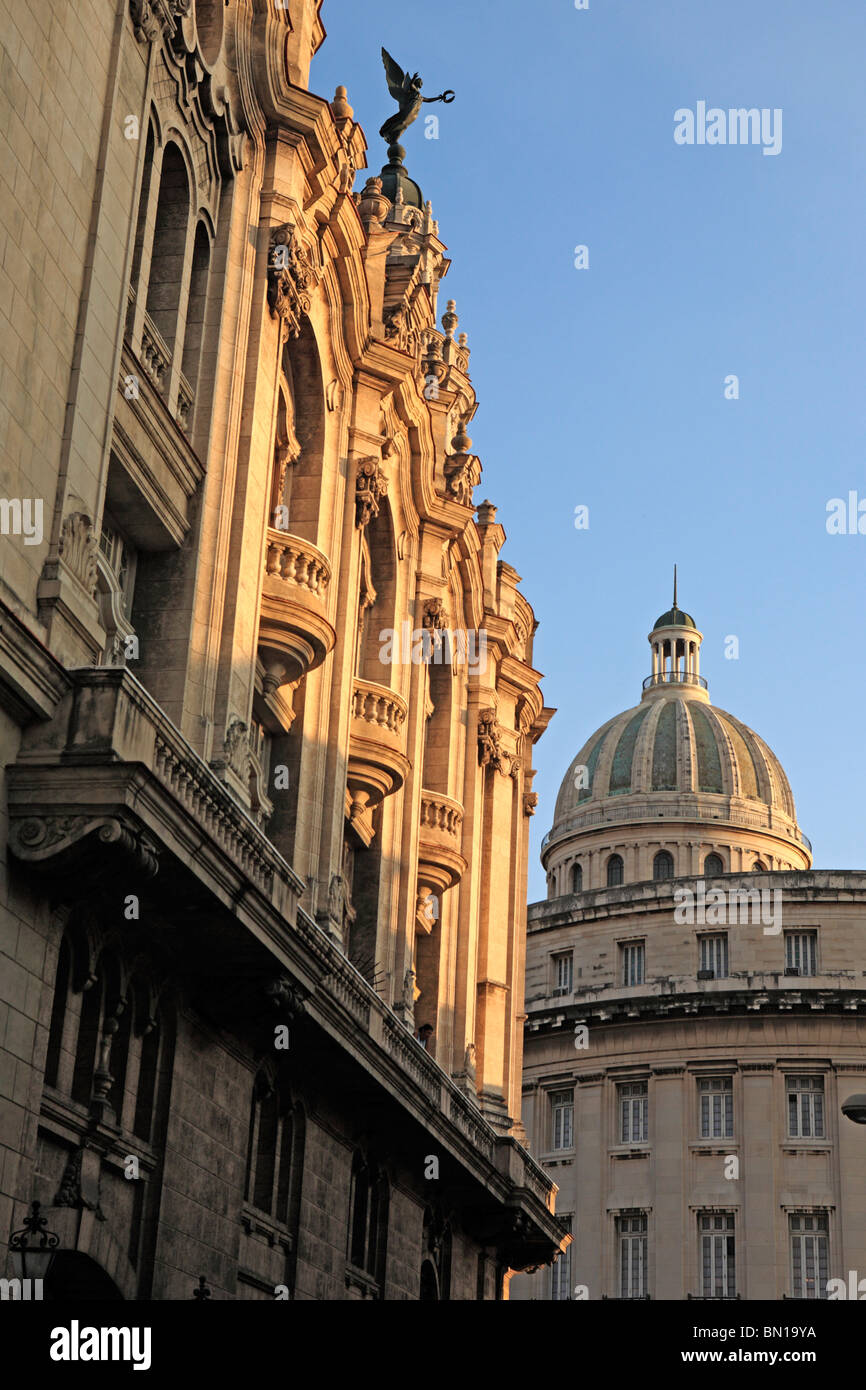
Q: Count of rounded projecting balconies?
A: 3